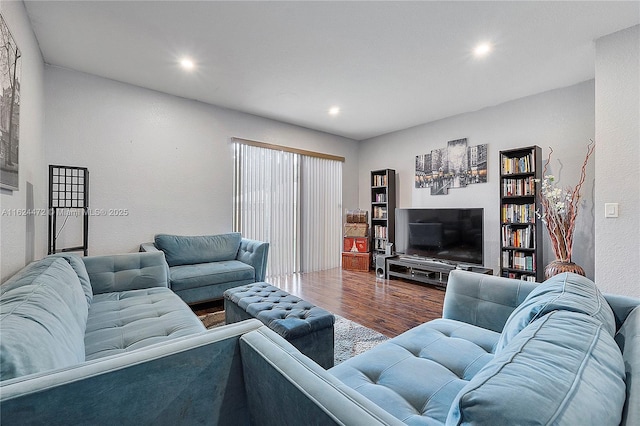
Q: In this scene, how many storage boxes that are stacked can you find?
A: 4